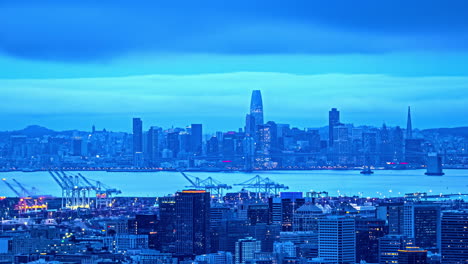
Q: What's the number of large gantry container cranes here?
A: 10